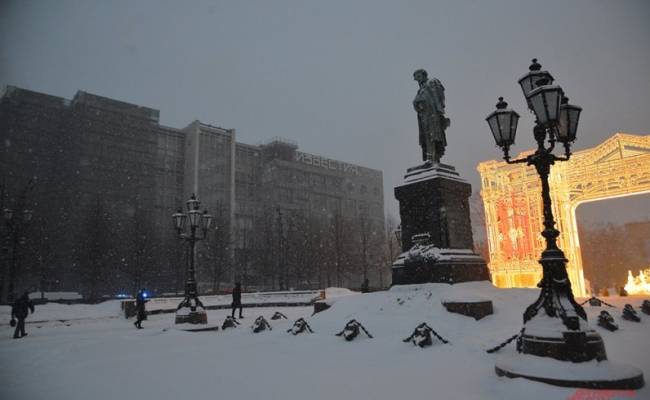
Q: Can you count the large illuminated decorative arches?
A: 1